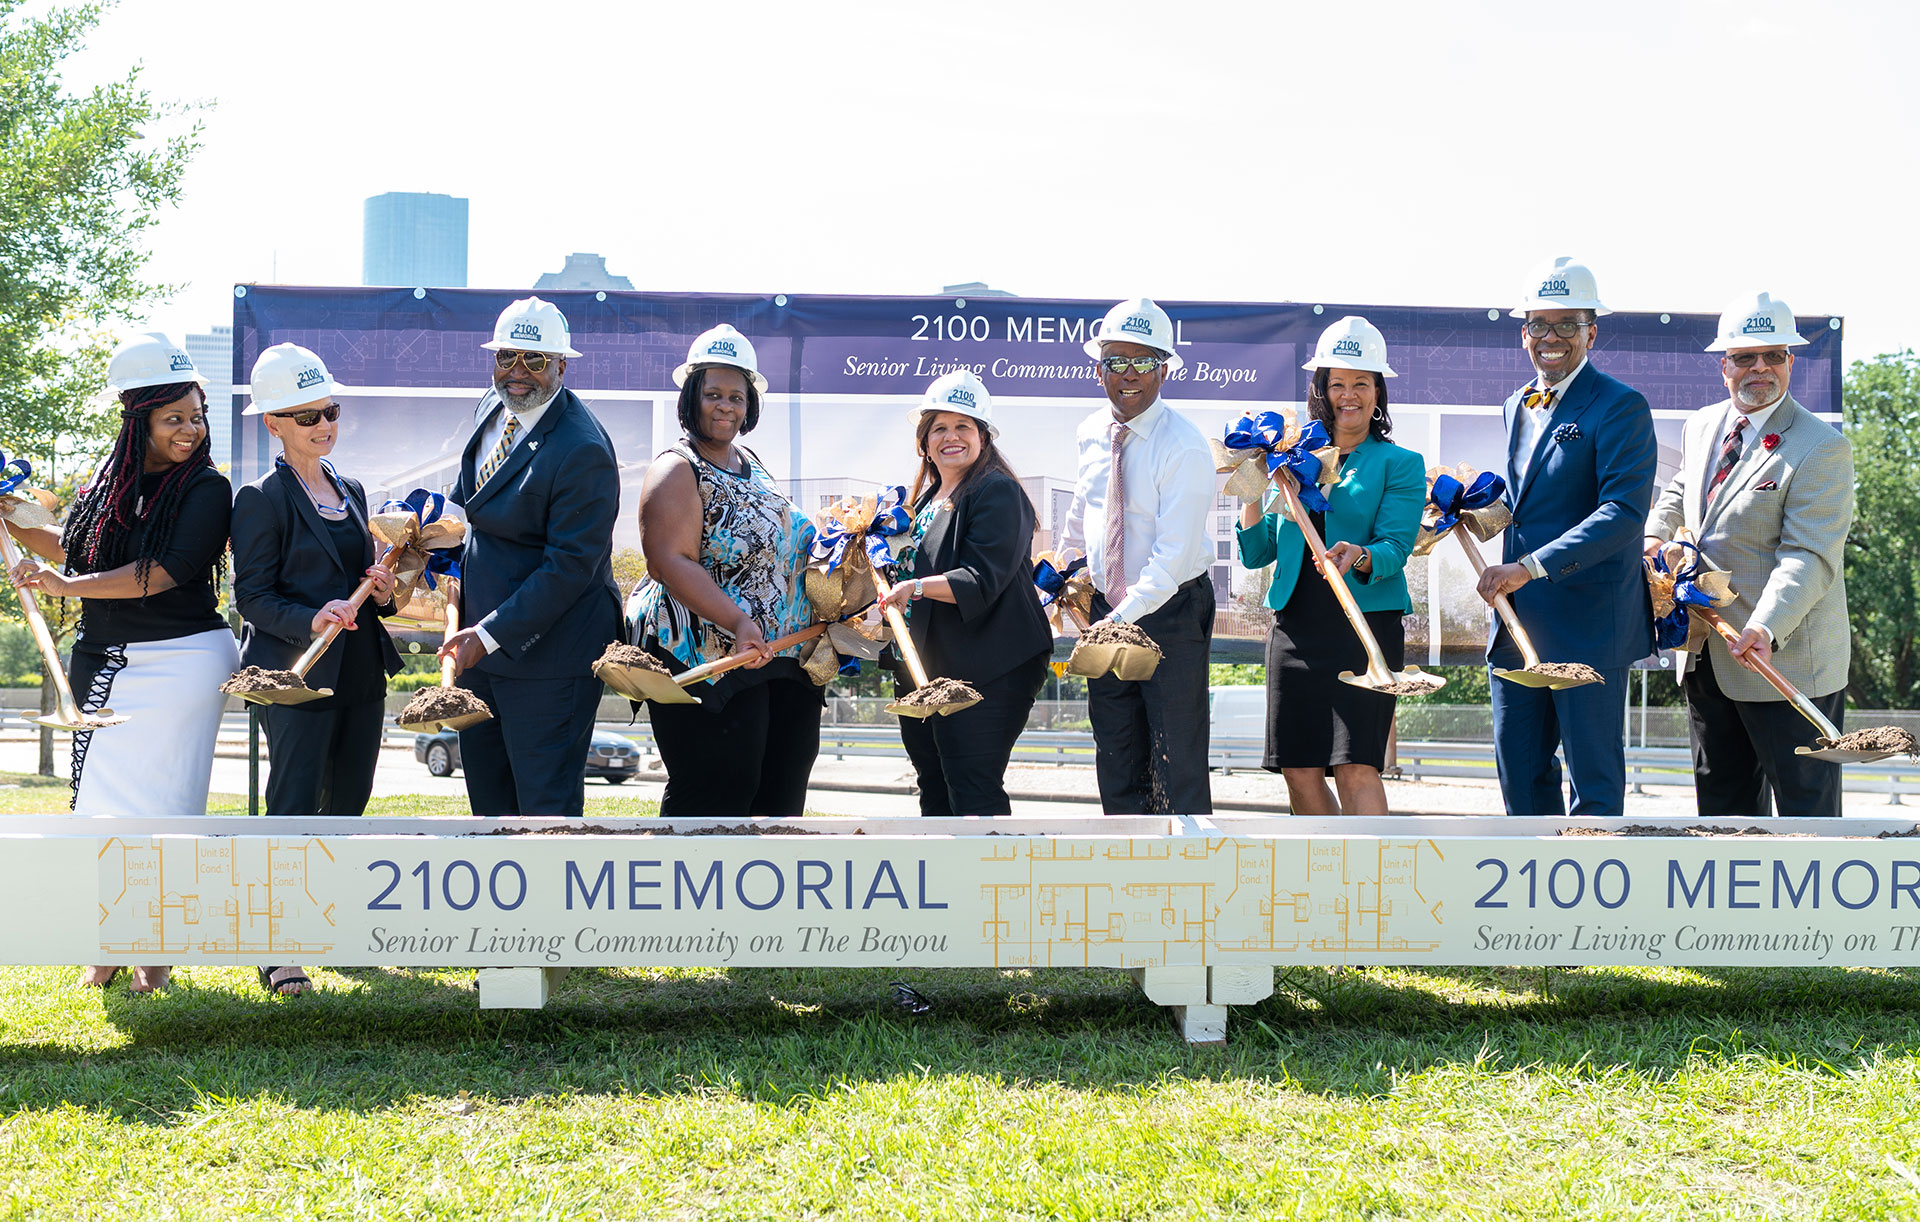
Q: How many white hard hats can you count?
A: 9